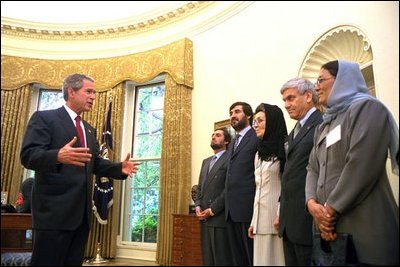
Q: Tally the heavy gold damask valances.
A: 1